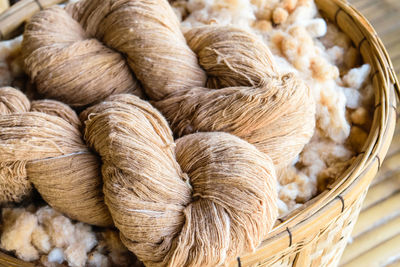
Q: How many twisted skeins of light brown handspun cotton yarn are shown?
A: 4